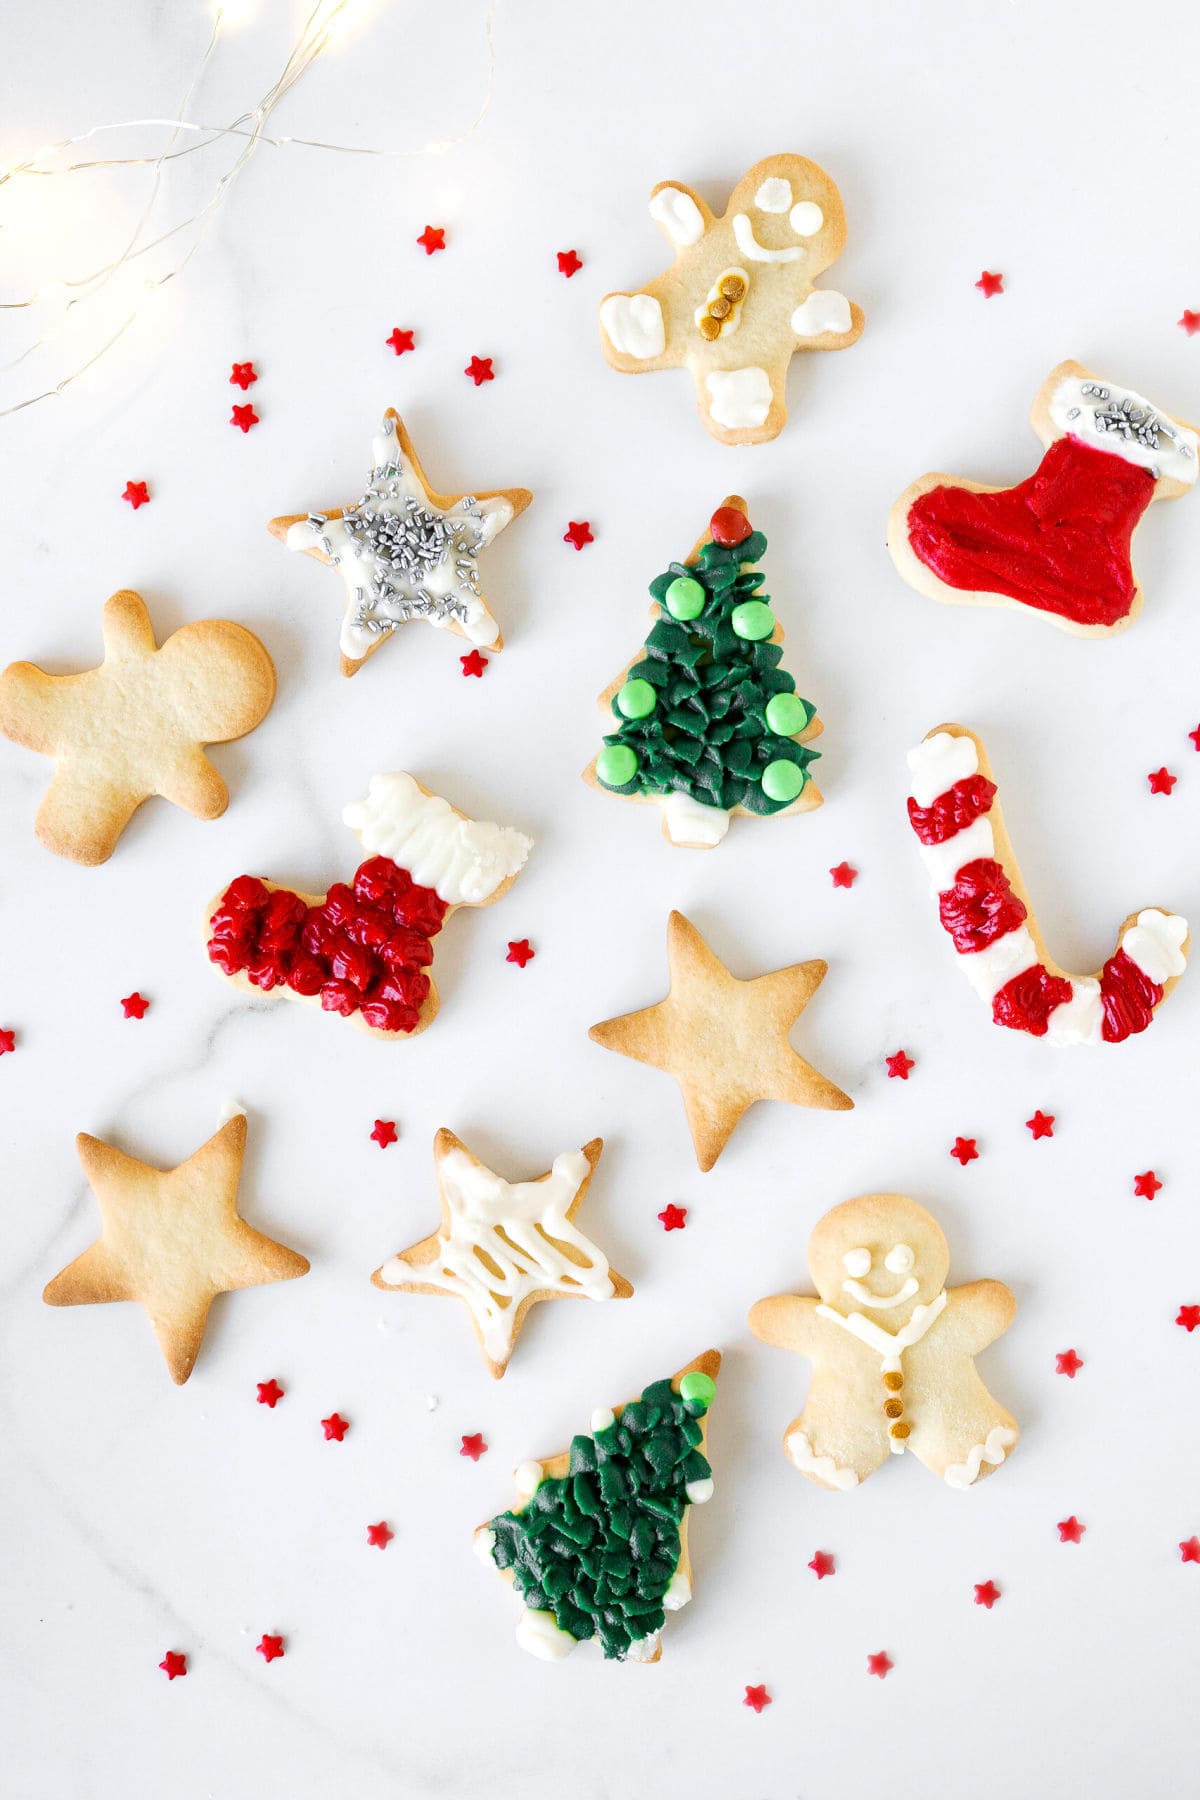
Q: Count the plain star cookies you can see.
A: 2